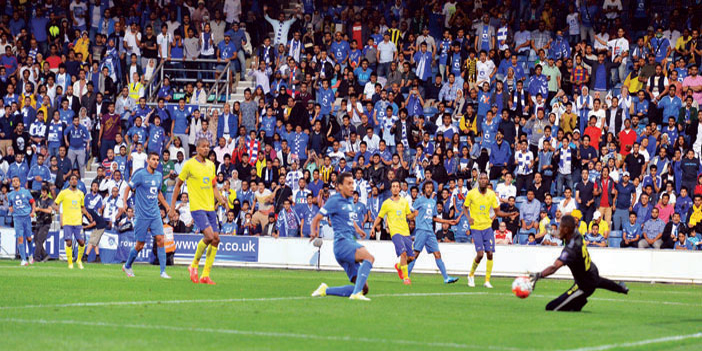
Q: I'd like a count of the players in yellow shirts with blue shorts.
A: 4